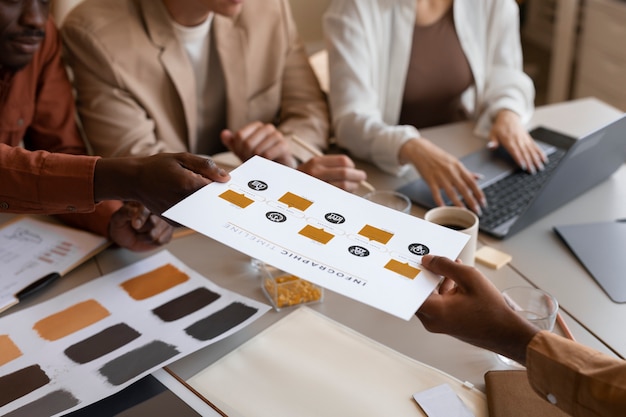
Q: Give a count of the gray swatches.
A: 3